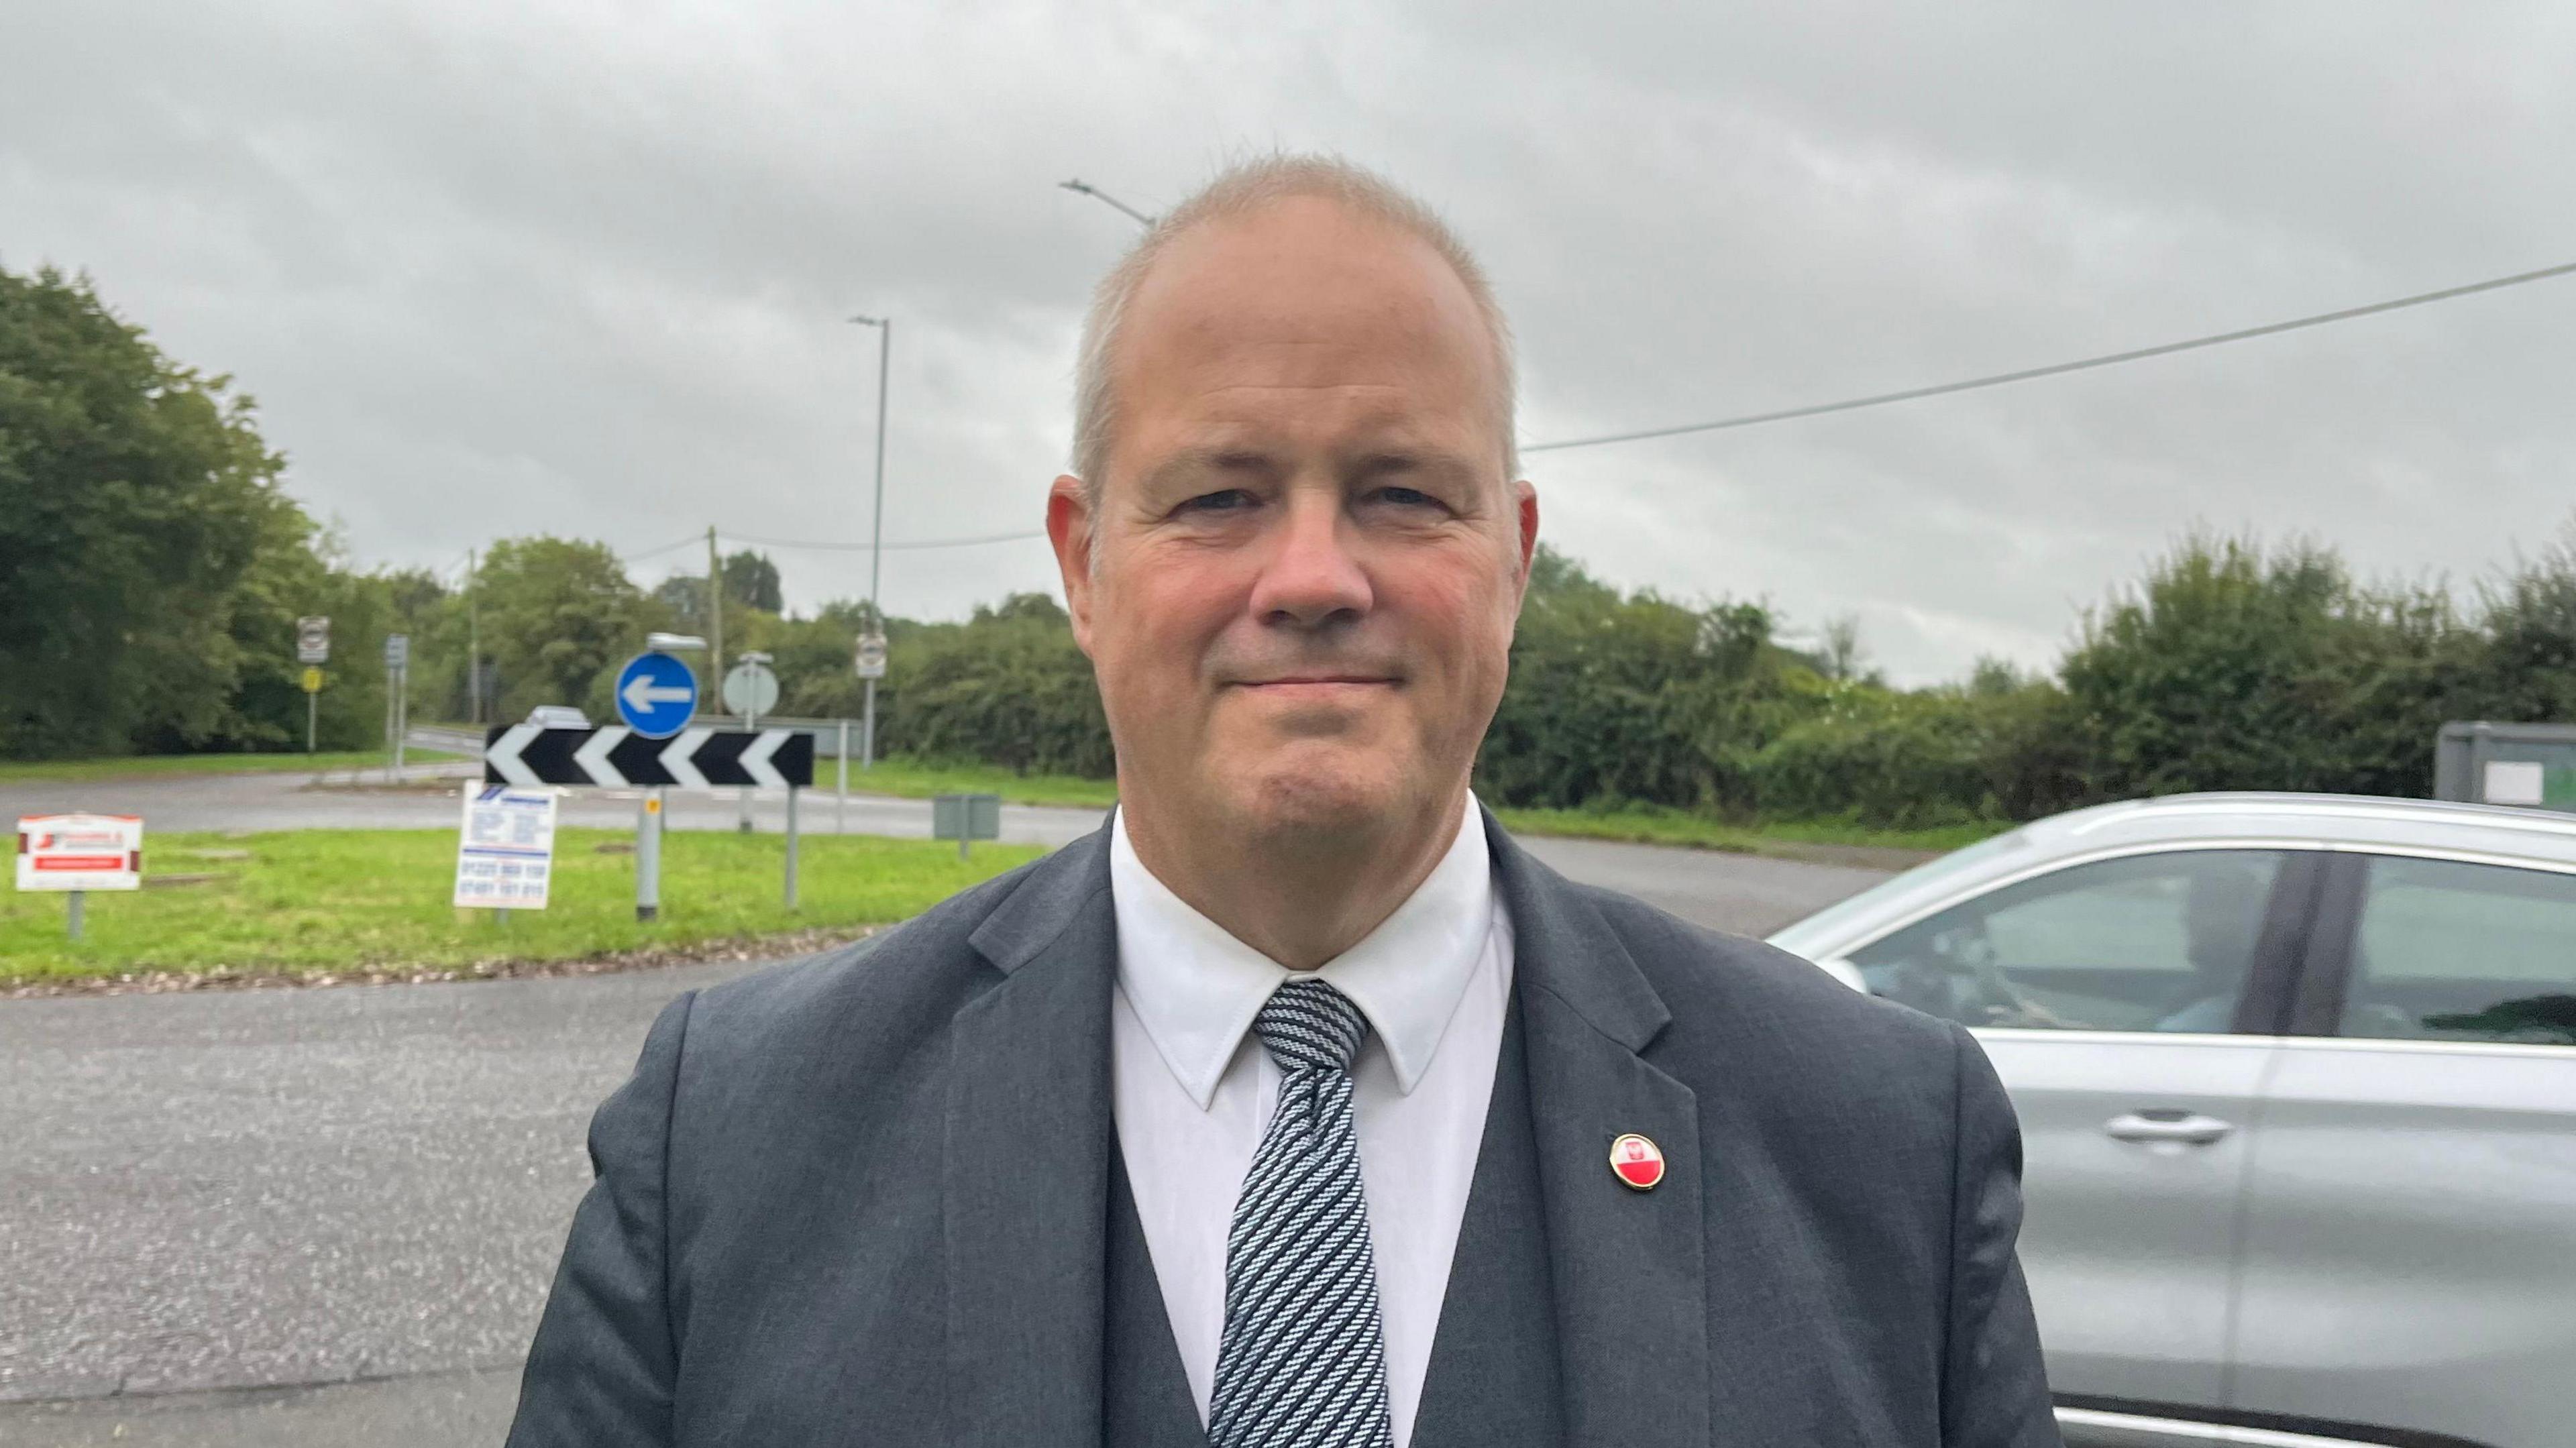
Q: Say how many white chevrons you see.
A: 4